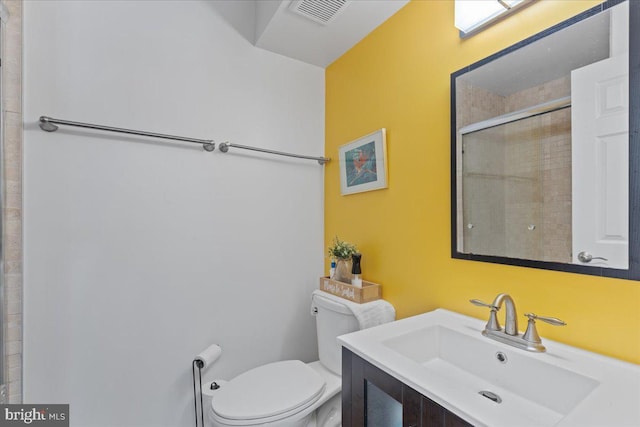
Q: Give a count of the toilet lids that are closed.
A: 1